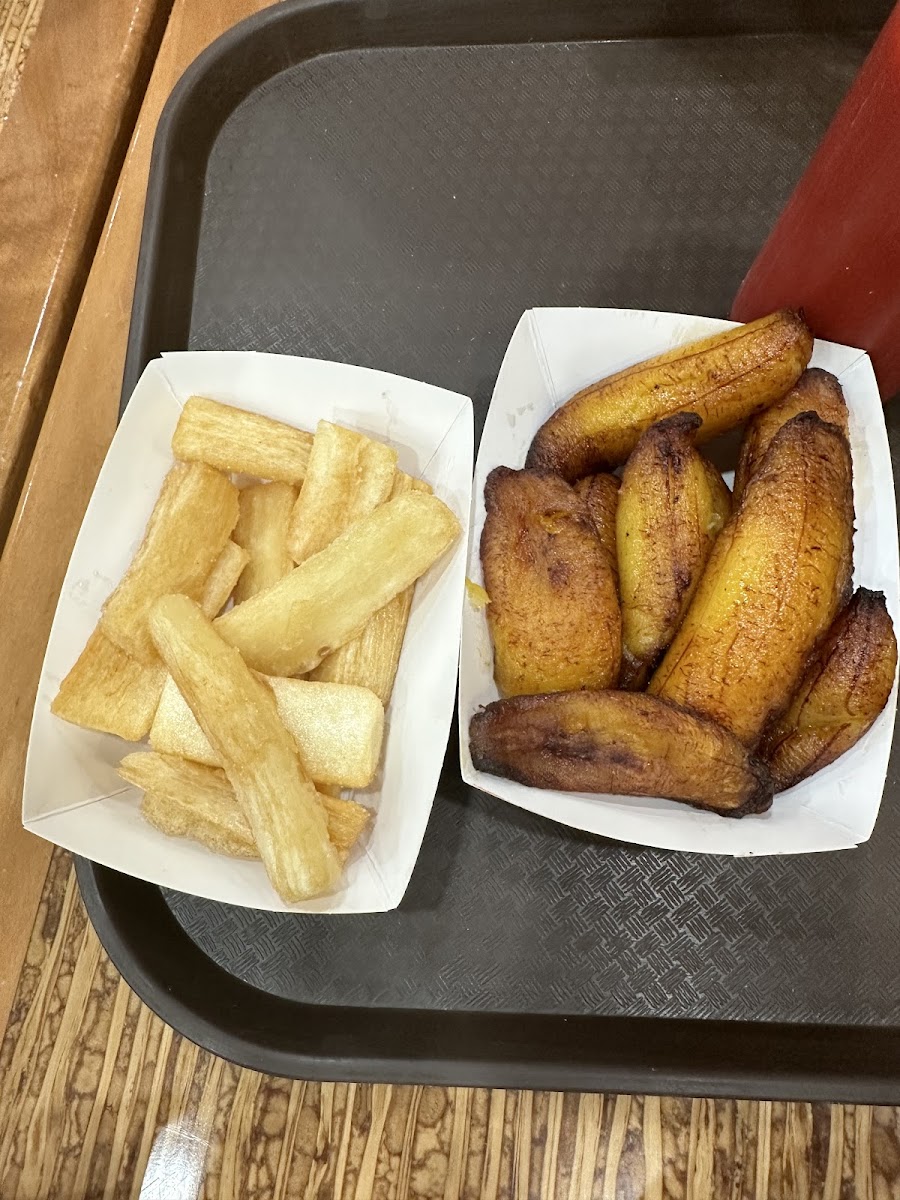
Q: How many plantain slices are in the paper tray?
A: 8